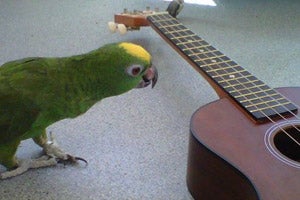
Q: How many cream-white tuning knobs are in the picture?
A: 2